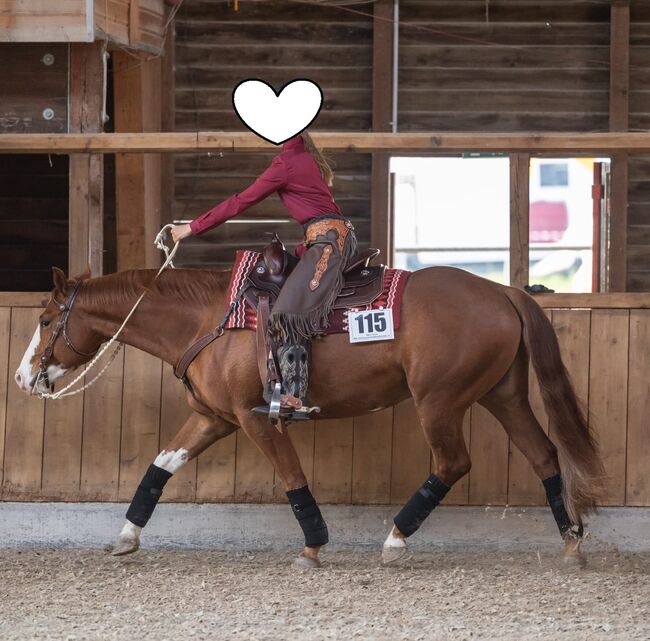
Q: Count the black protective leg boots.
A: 4